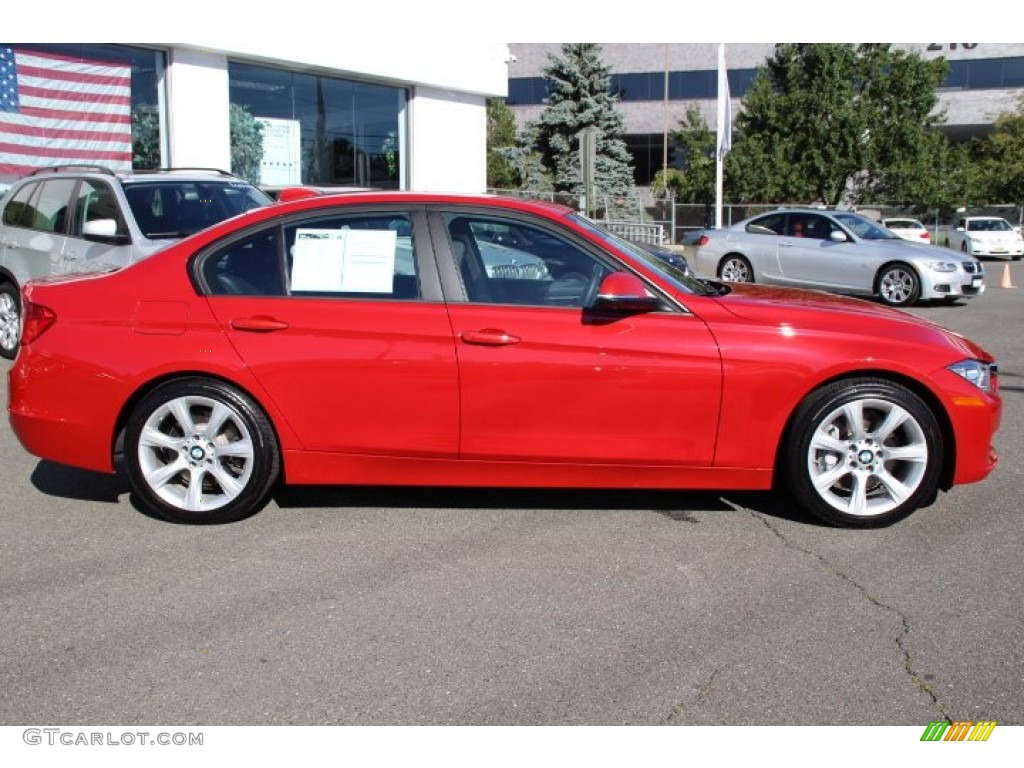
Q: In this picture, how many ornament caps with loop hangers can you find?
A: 0